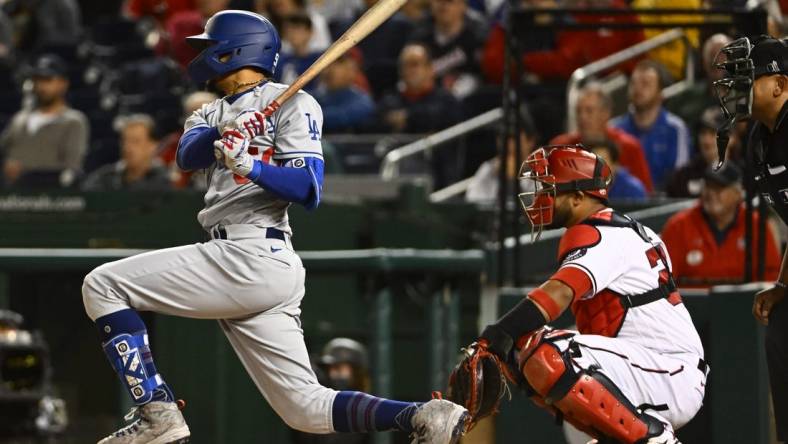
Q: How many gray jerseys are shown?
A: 1